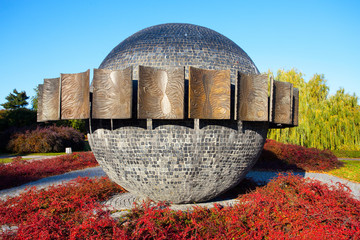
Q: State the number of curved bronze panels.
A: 9